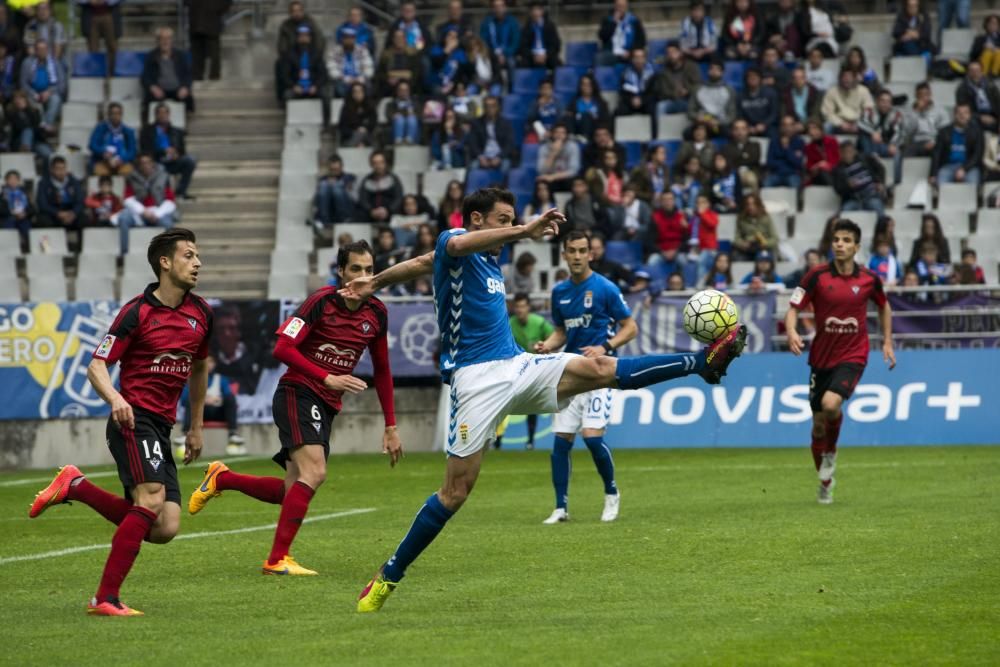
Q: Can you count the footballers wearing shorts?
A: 5